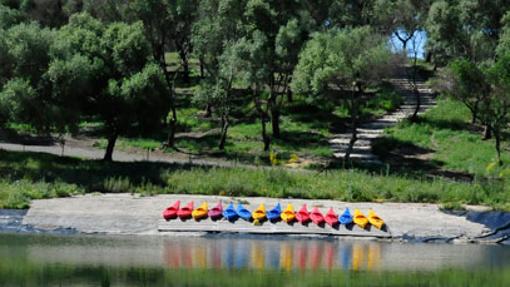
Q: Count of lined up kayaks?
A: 15